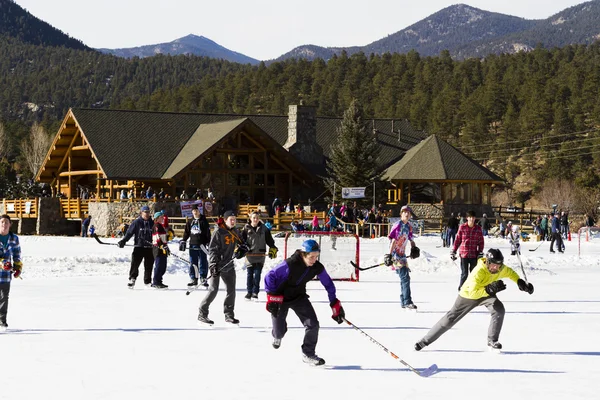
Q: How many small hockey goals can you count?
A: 2